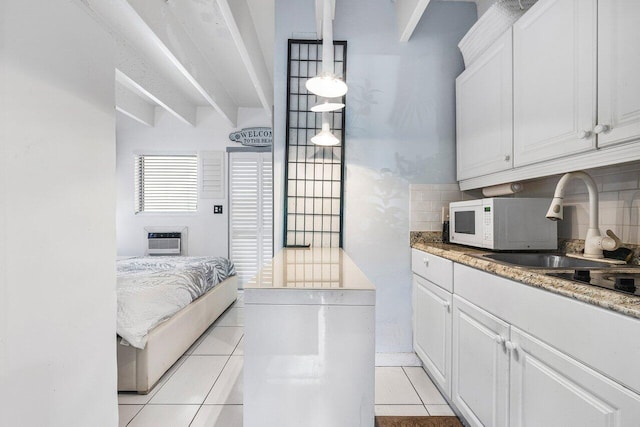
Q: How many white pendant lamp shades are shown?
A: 3